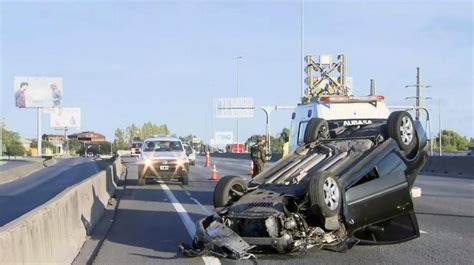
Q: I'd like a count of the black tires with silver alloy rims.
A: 2